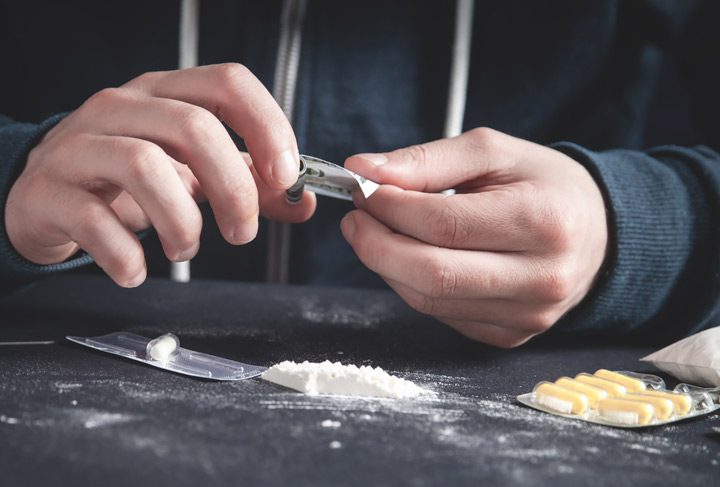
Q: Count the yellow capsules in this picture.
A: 7